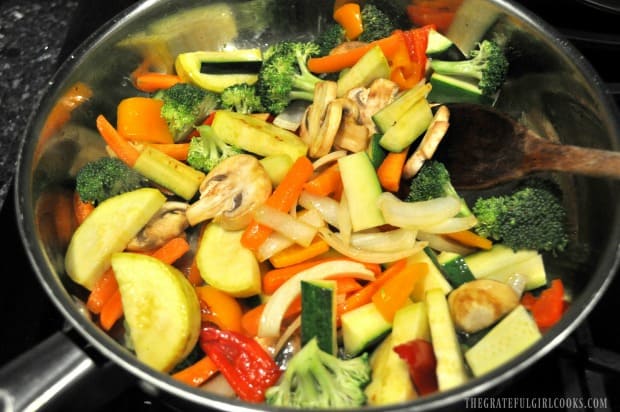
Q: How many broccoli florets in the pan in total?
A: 11